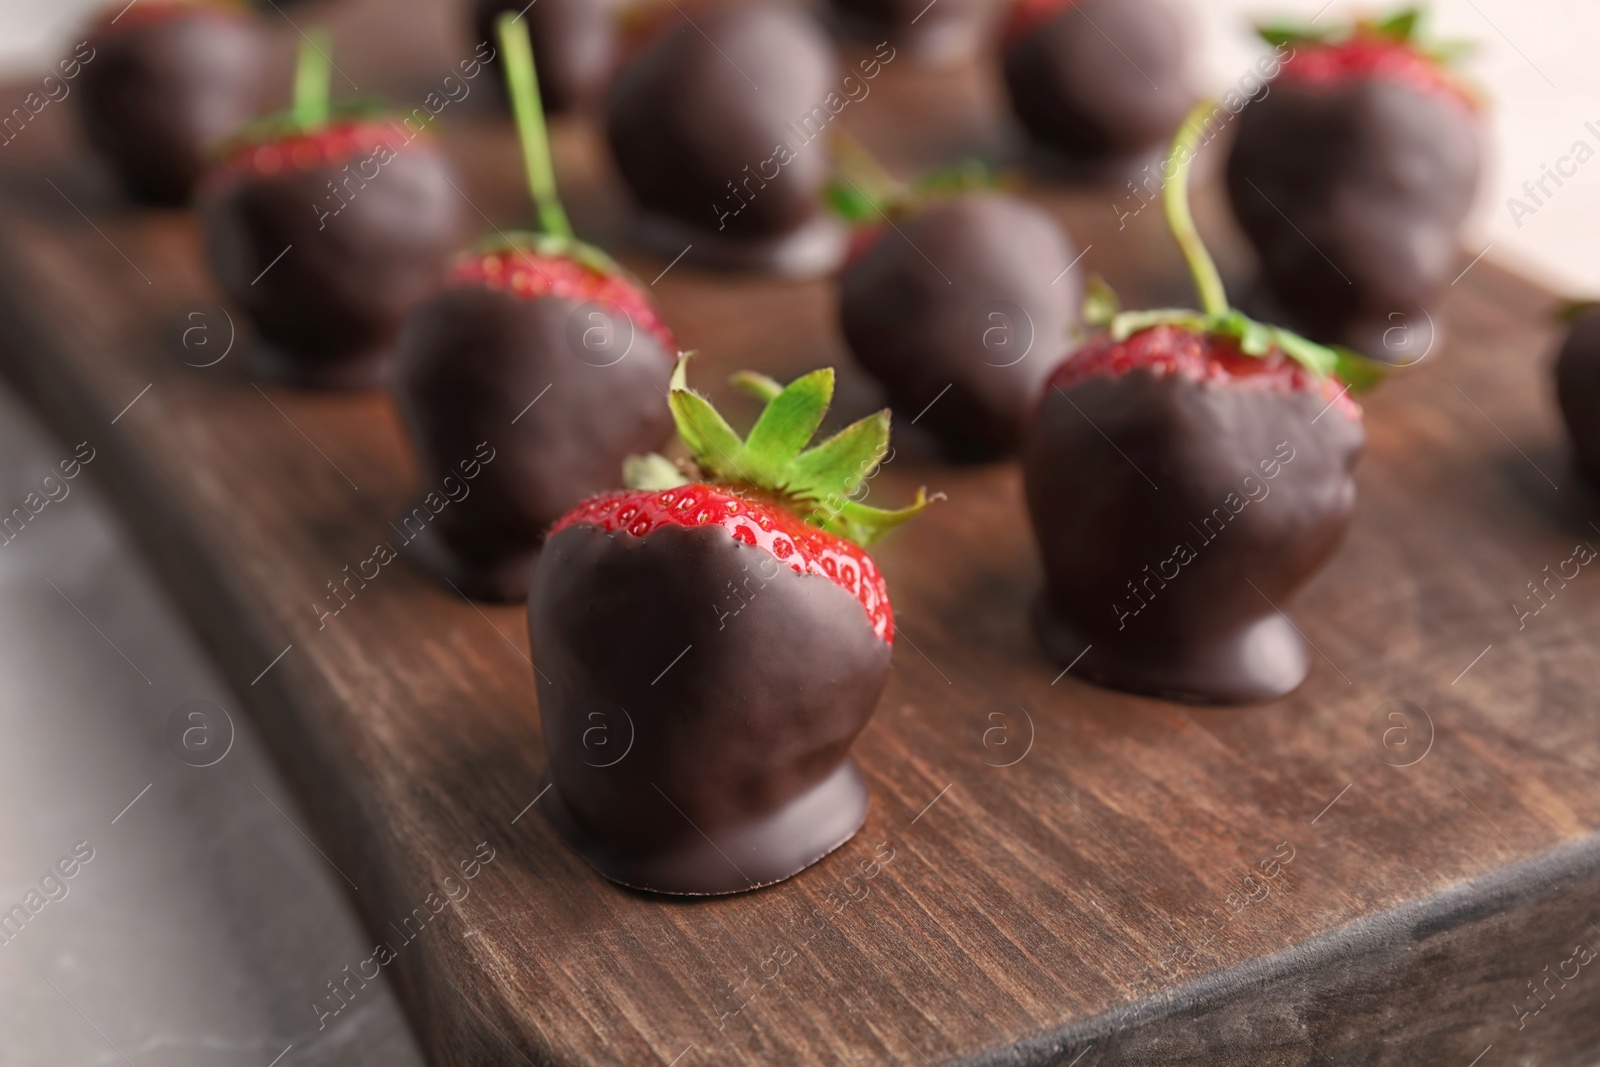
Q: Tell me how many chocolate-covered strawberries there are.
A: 12